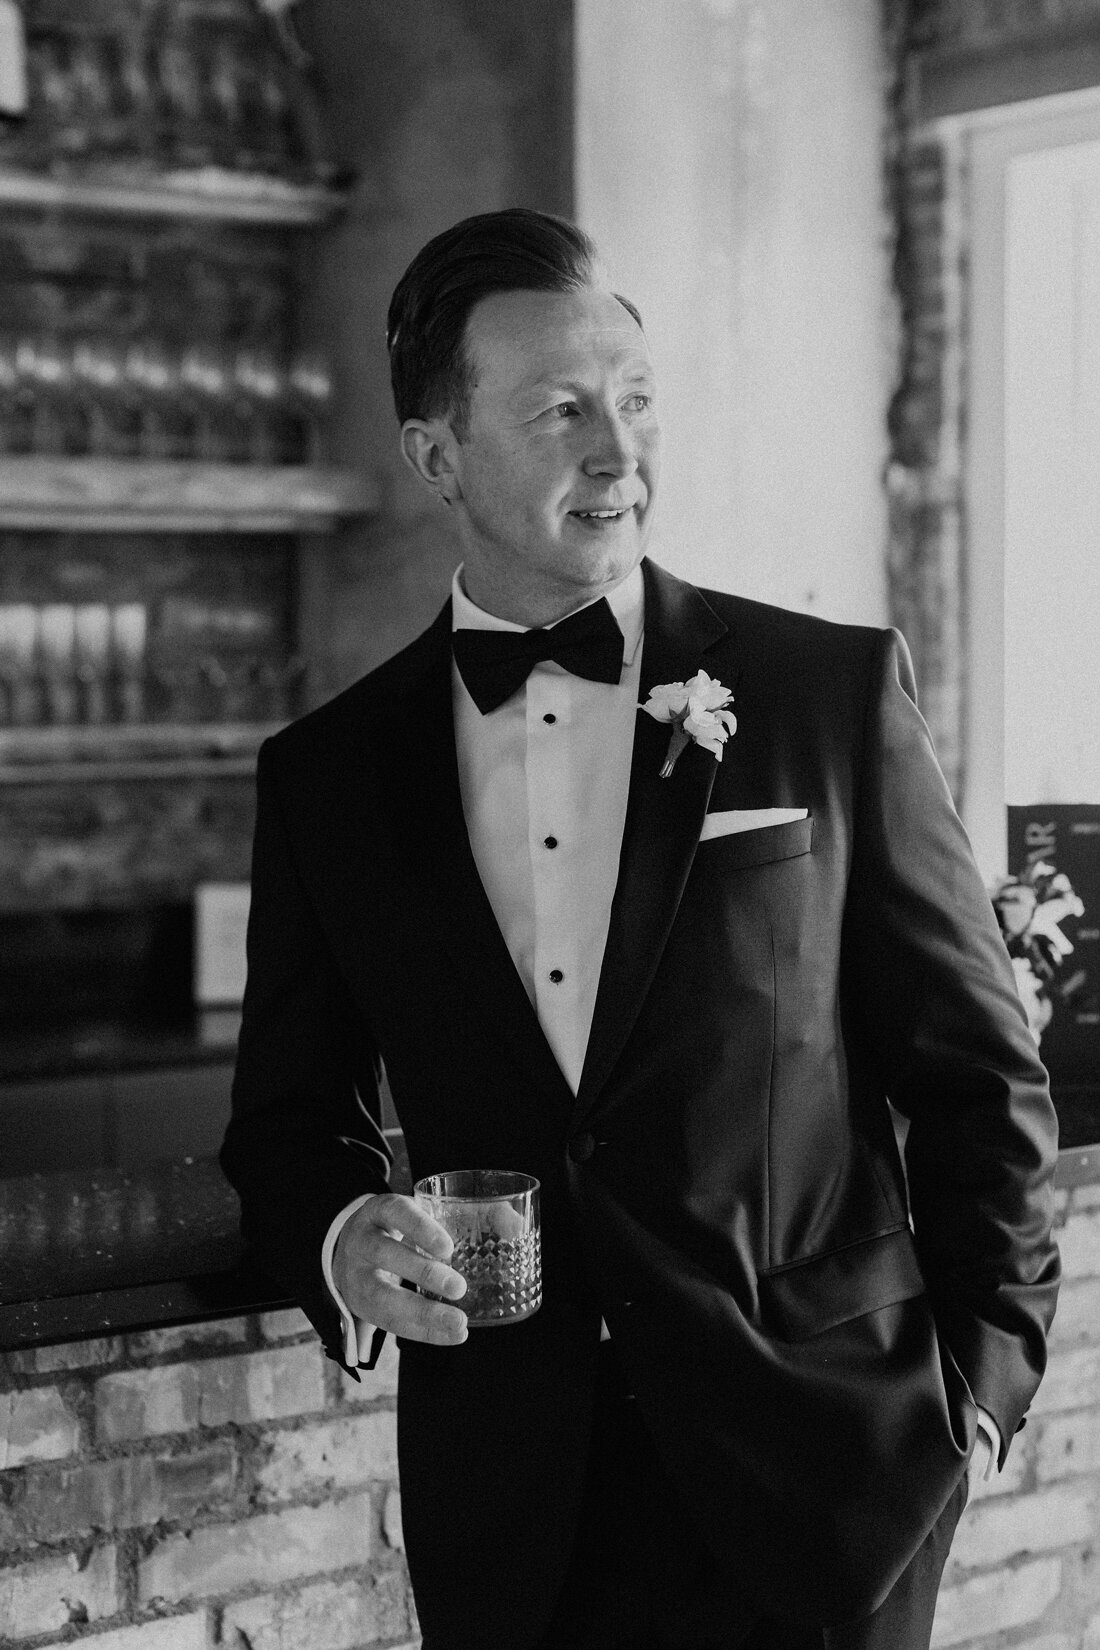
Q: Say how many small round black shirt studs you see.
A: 3